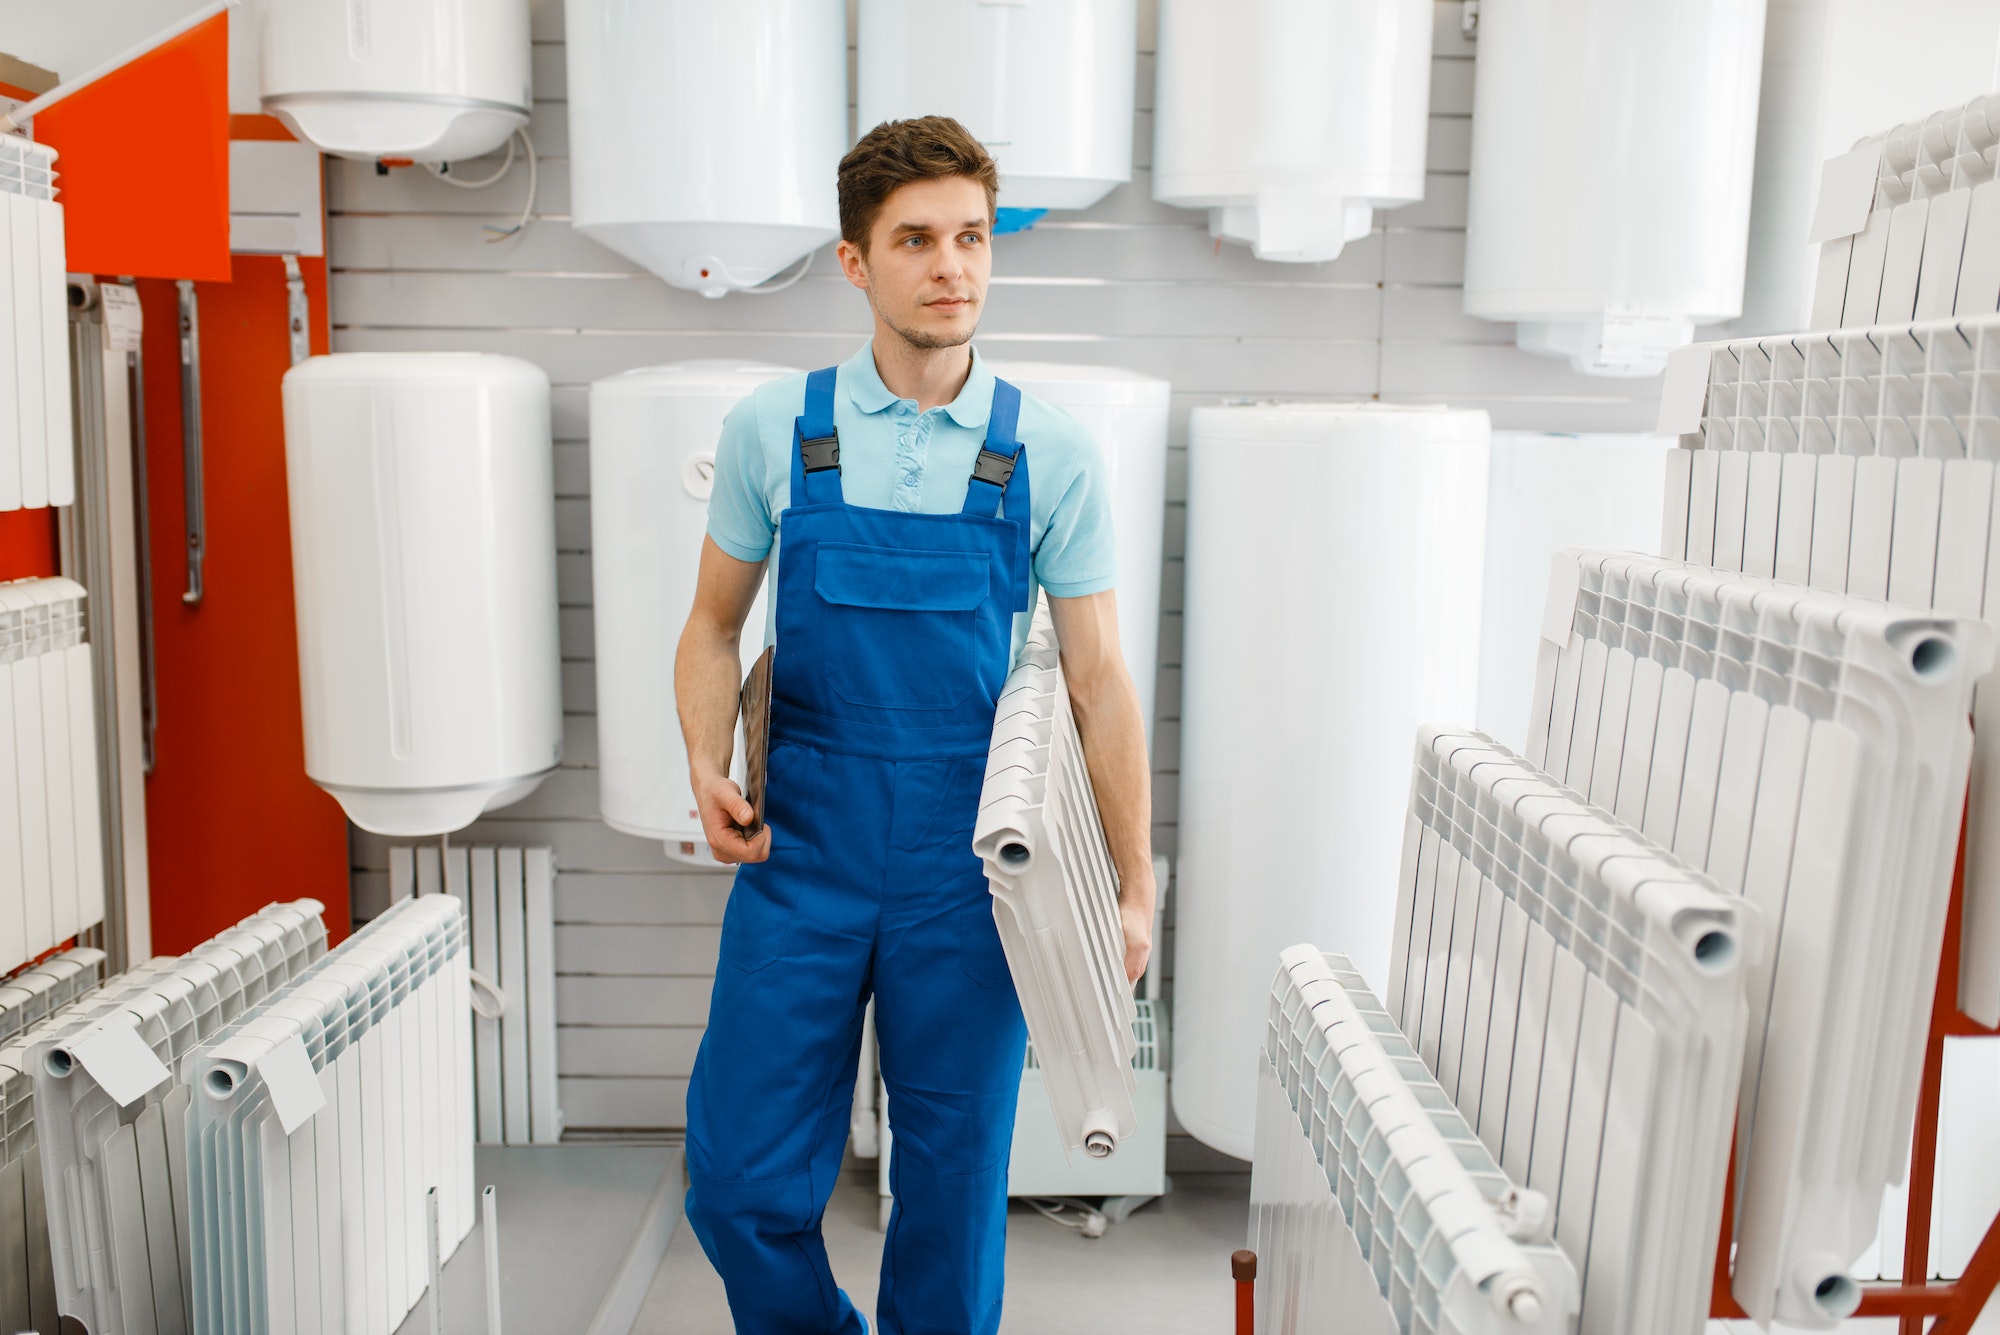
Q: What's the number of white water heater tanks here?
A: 10